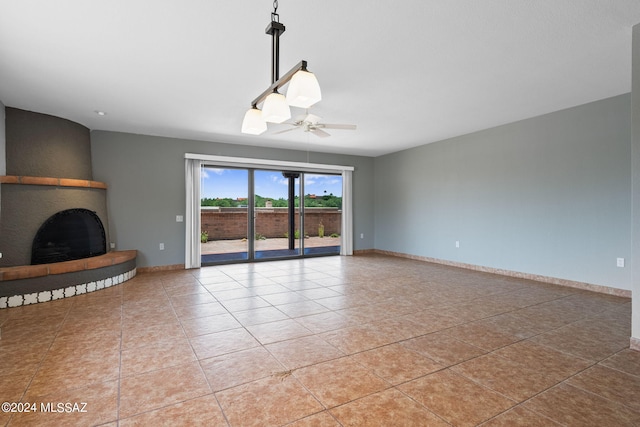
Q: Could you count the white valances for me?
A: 1